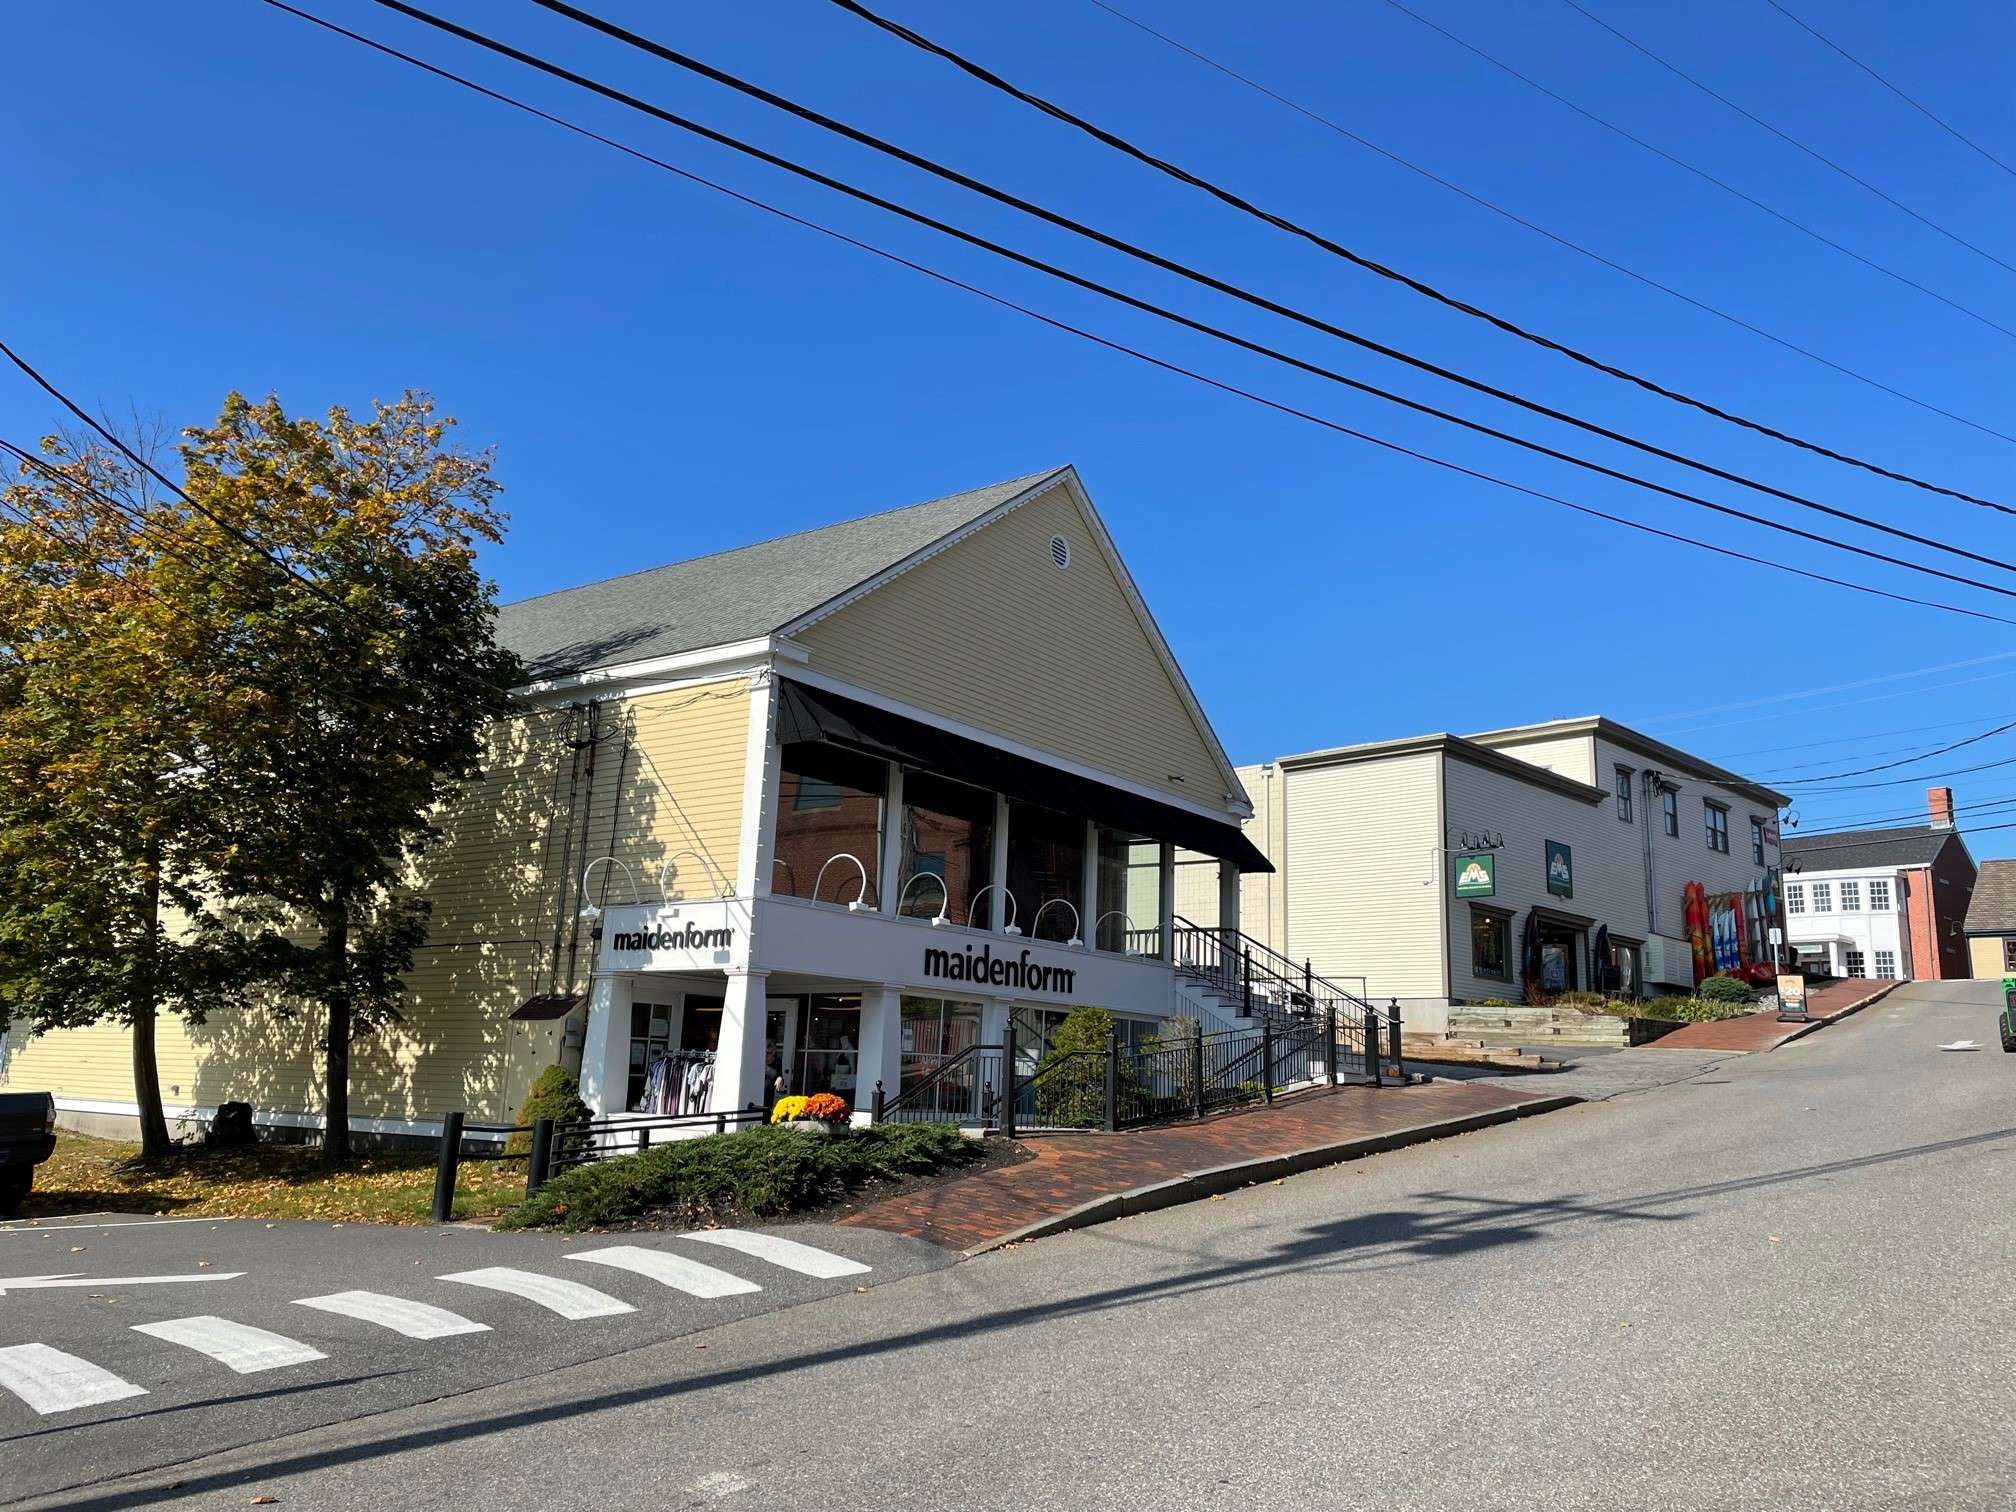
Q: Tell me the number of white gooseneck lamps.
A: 8